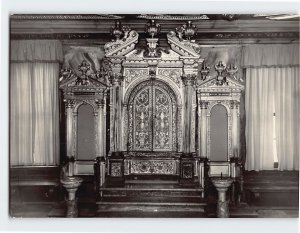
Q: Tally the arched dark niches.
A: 2